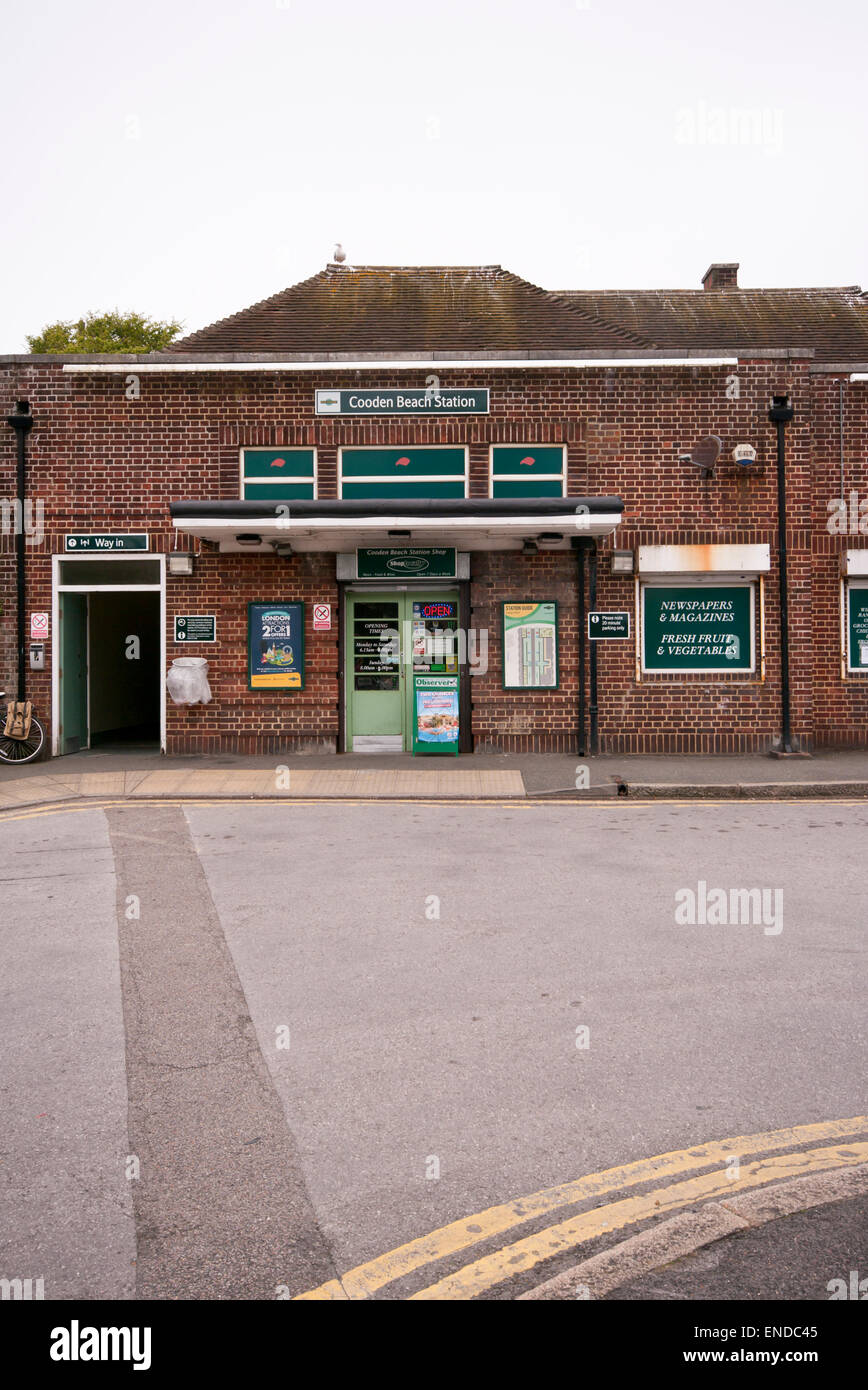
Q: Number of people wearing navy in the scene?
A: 0